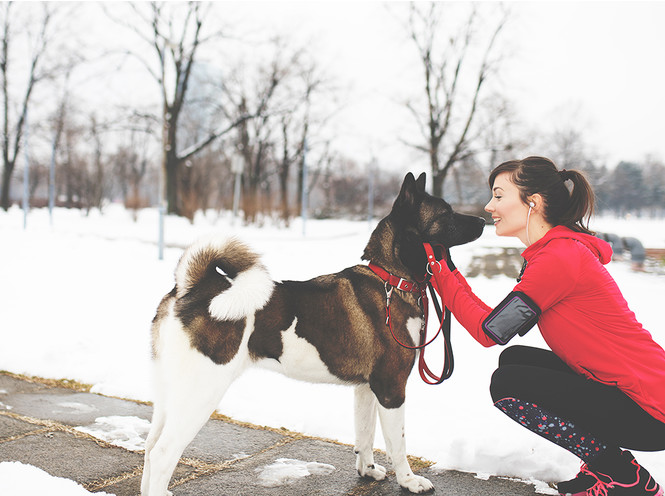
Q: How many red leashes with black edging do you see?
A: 1